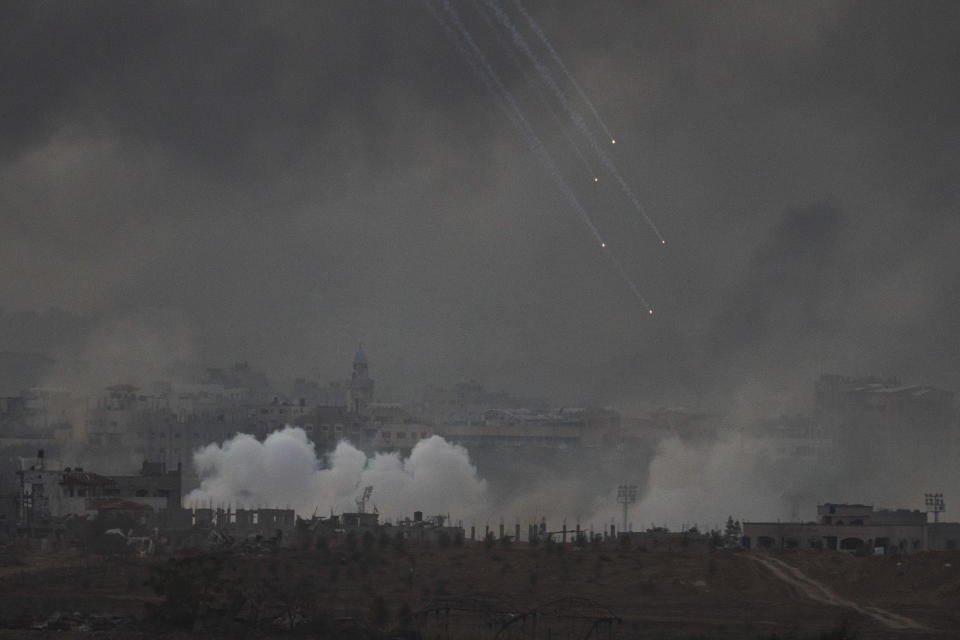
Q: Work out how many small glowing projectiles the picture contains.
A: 5